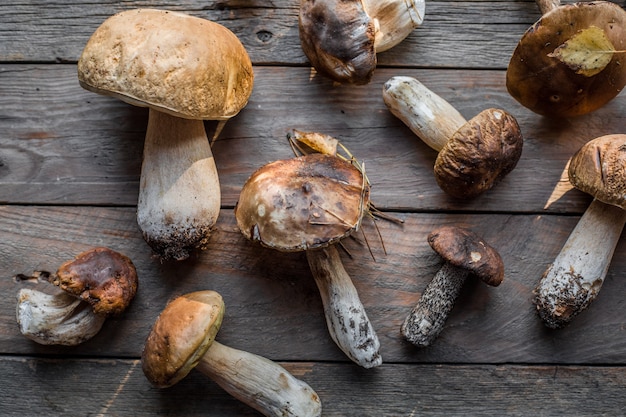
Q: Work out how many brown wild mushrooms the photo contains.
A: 9